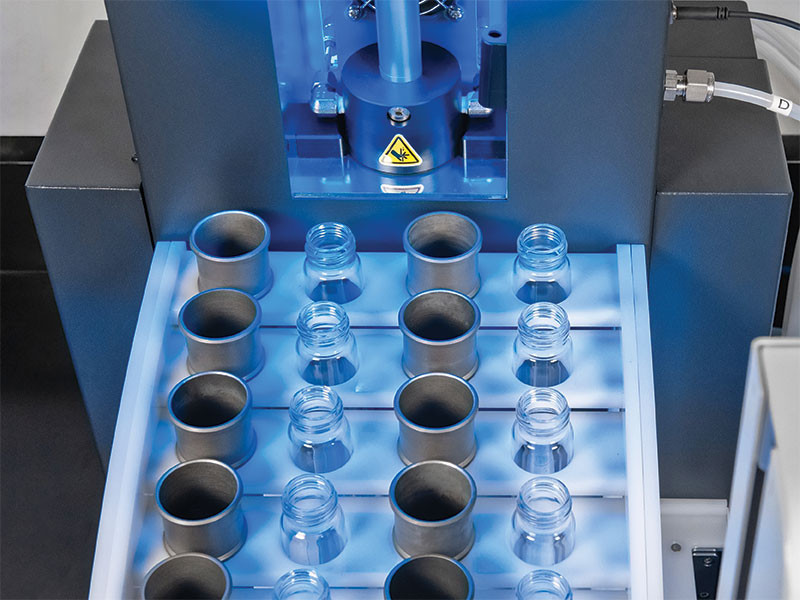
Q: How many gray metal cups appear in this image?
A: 10